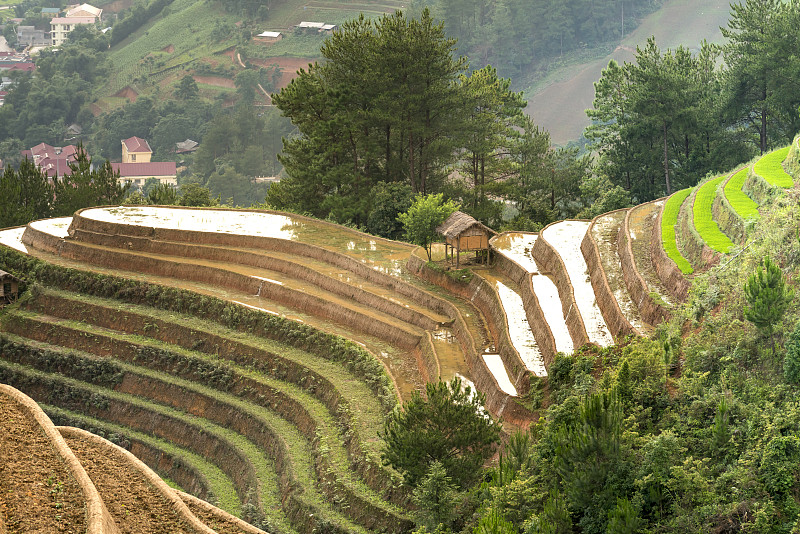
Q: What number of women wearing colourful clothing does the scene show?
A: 0